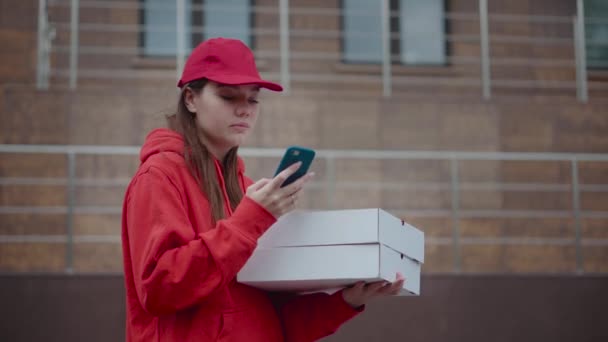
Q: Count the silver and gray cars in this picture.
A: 0